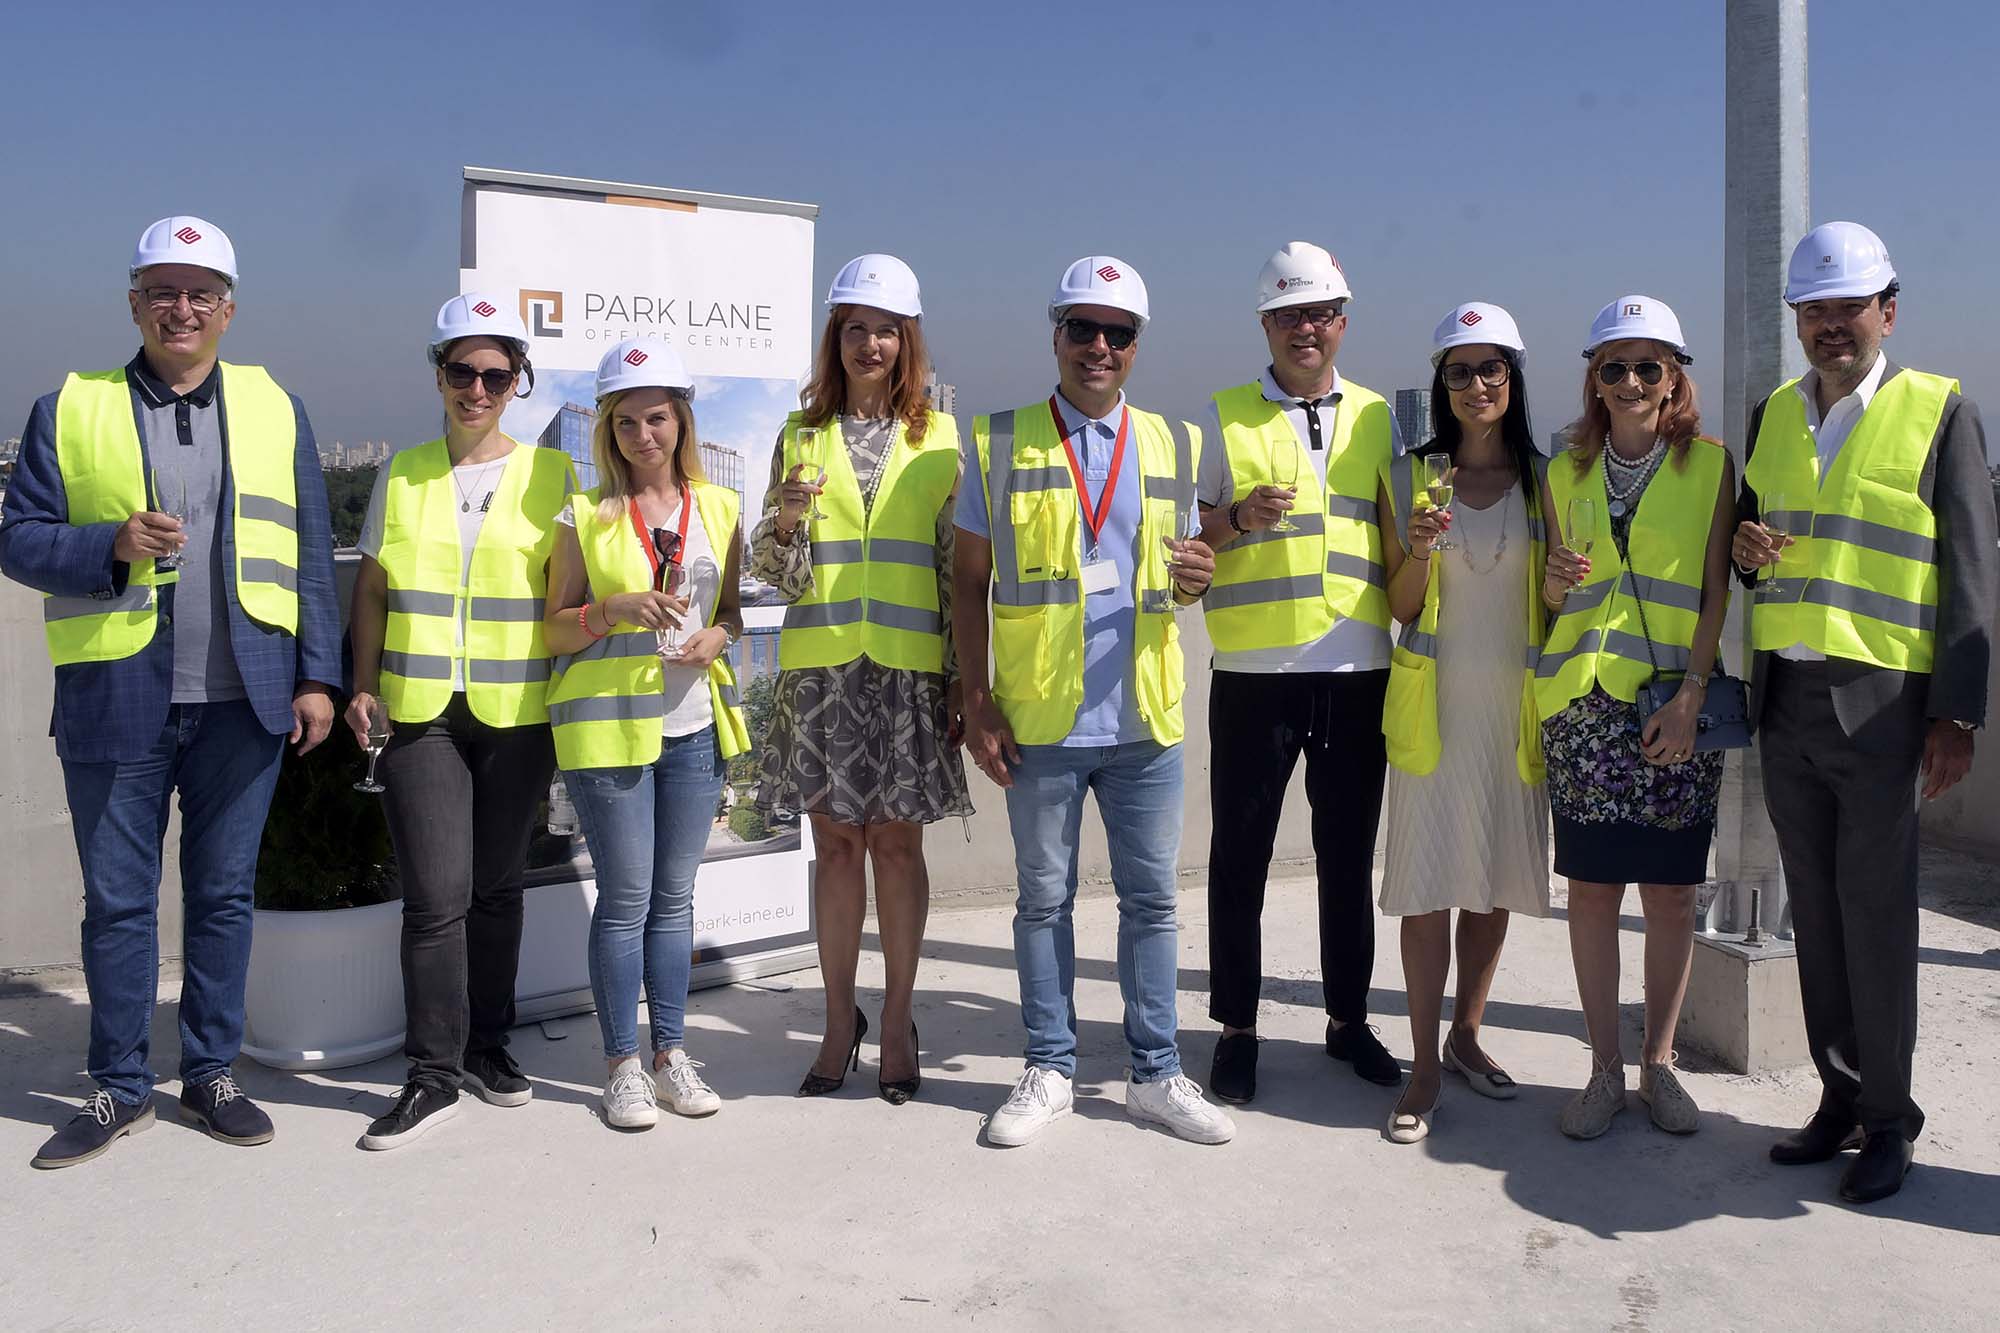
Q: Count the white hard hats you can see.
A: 9